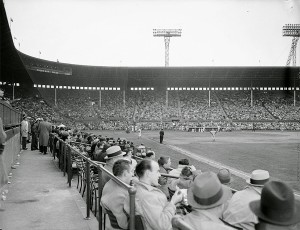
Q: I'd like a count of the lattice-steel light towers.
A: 2